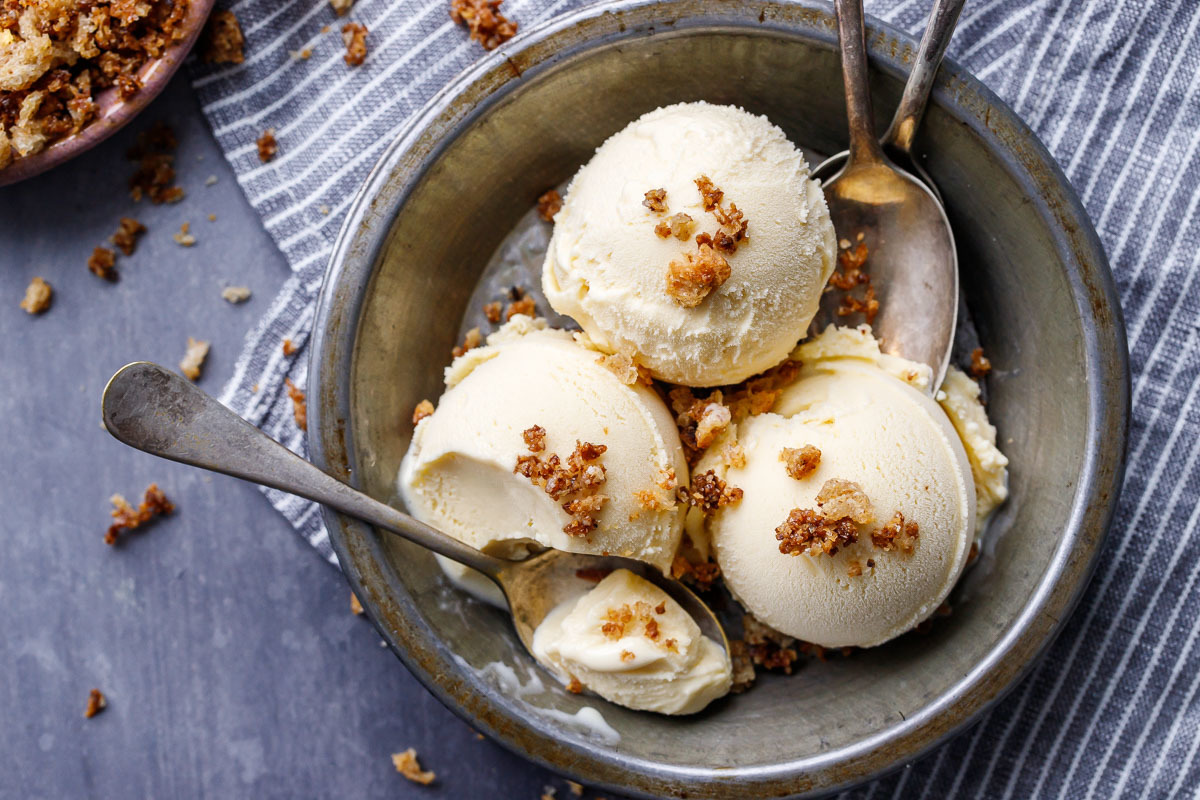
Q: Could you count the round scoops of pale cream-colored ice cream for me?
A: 3